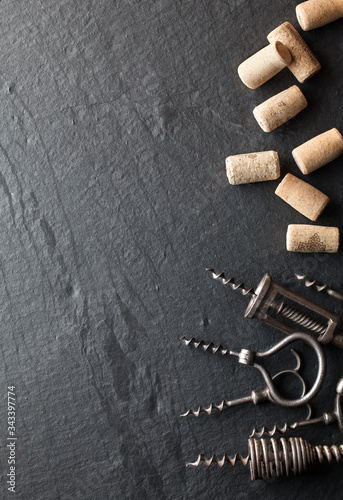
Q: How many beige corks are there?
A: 8